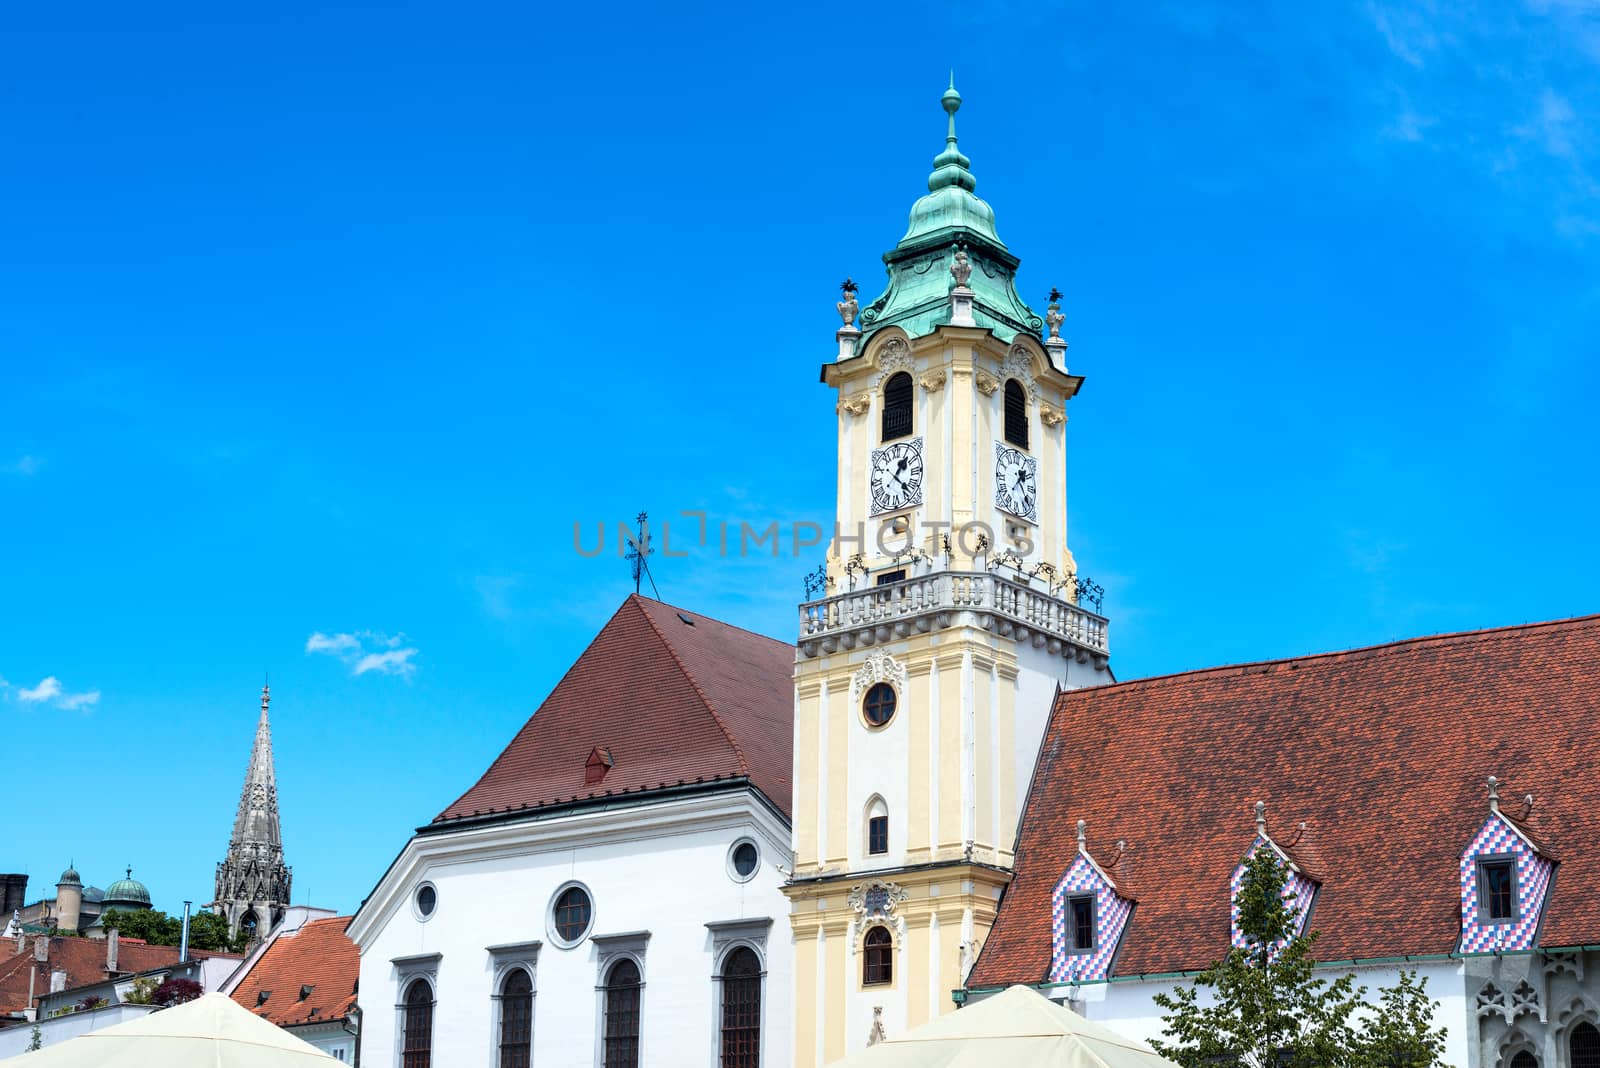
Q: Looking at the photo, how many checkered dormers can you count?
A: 3